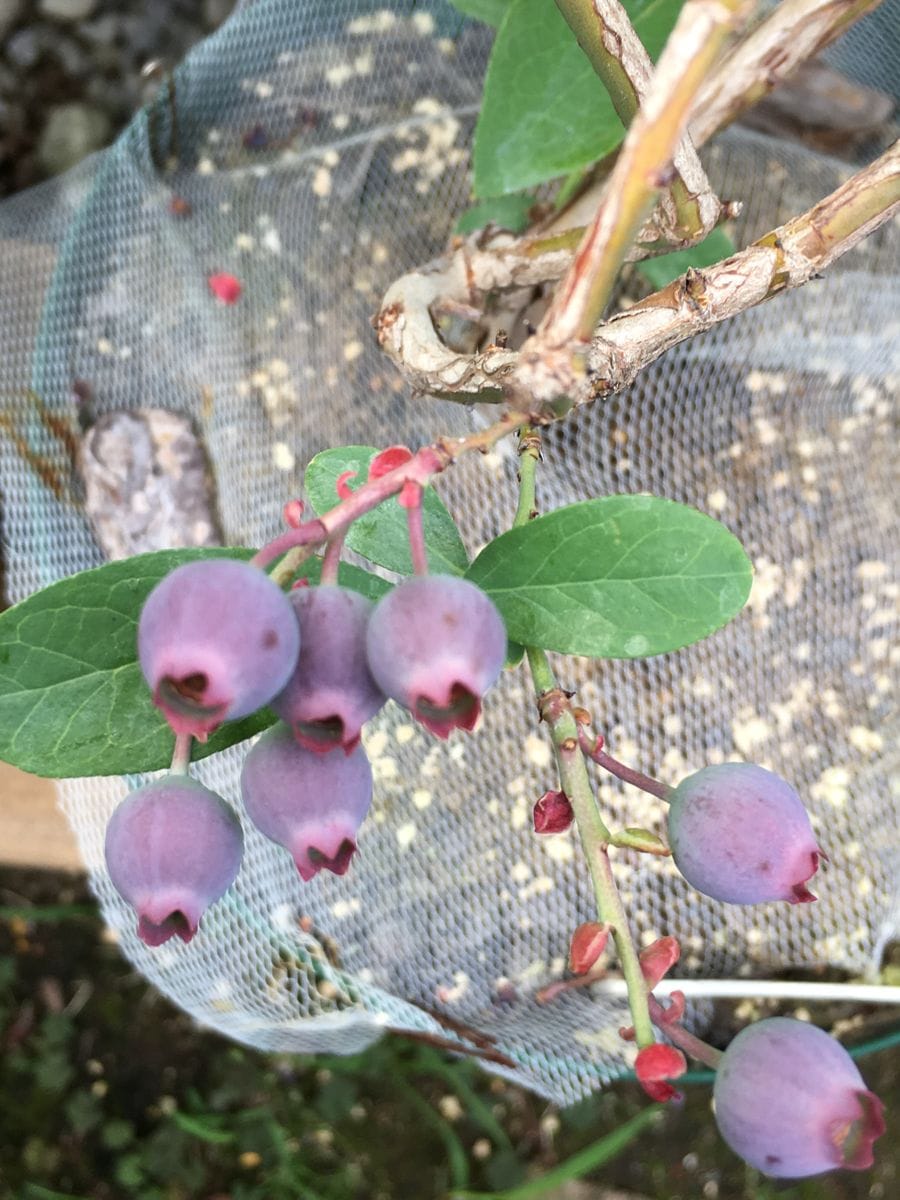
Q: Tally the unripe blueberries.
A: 7